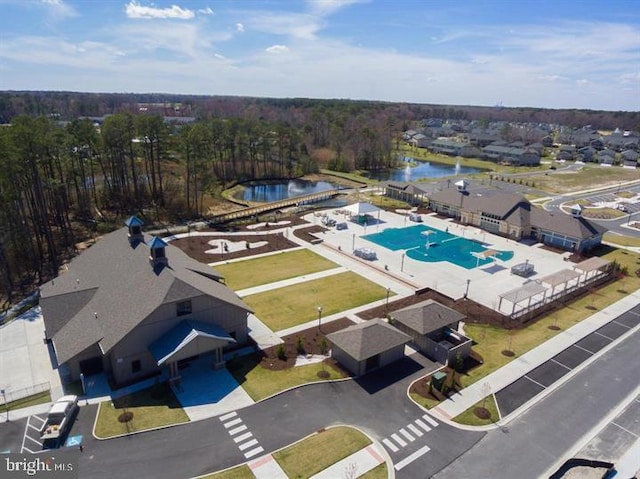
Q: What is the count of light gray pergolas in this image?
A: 3